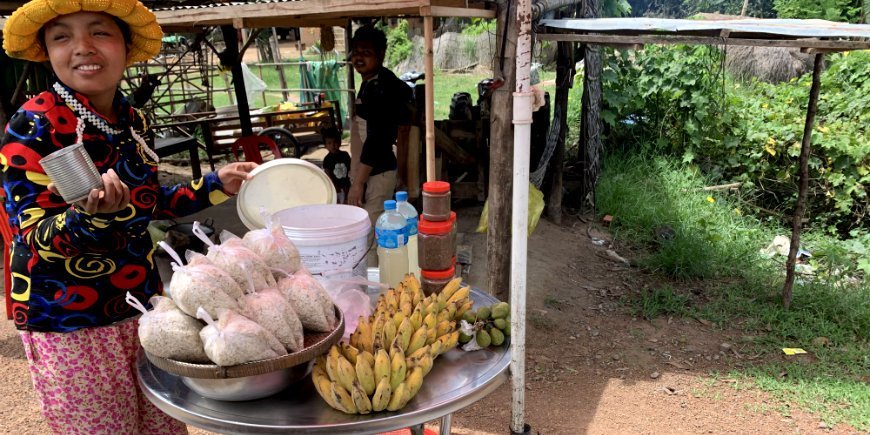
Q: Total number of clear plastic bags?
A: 7